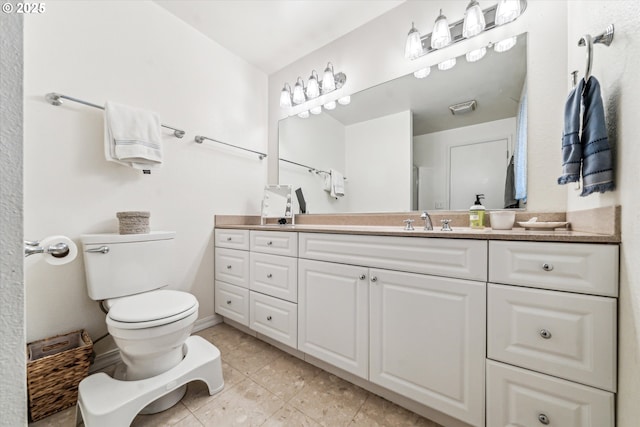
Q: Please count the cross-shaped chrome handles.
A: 2